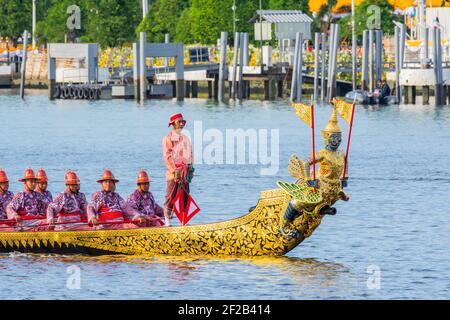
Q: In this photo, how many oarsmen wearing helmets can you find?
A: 6